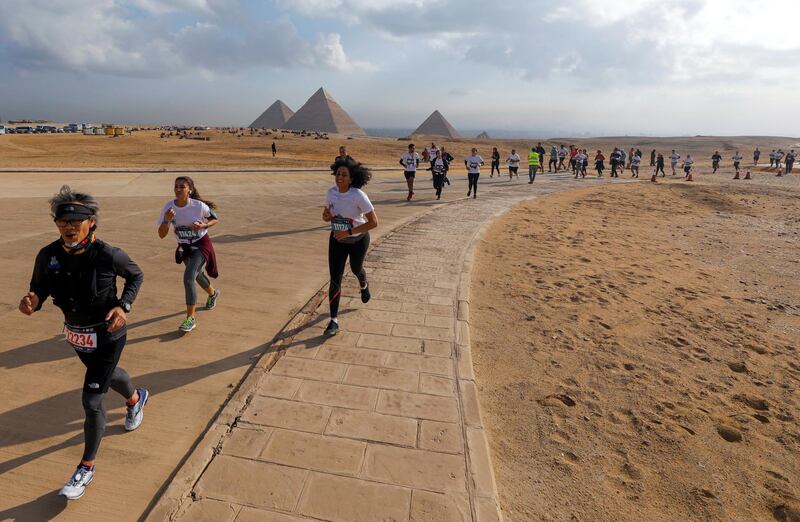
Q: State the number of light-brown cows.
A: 0